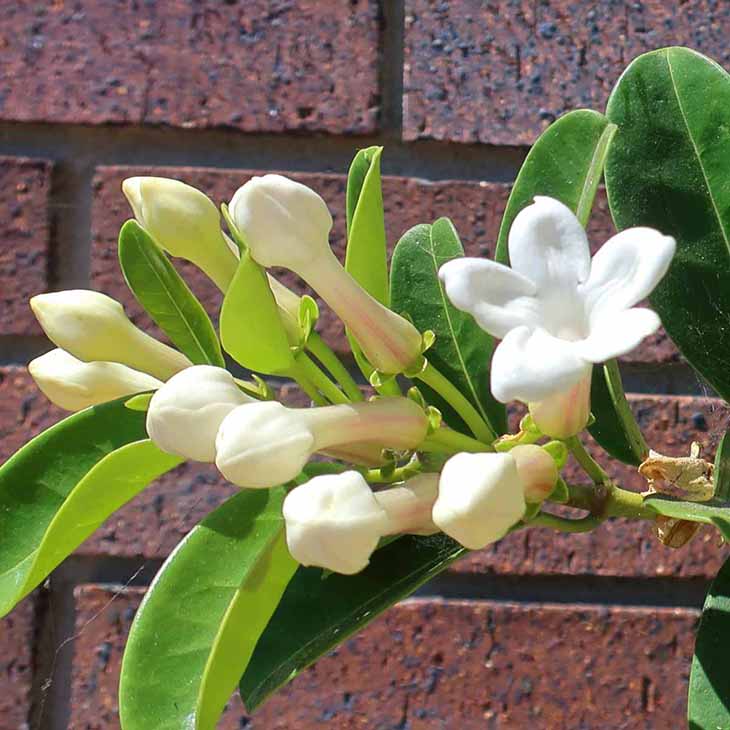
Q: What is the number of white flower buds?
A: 8